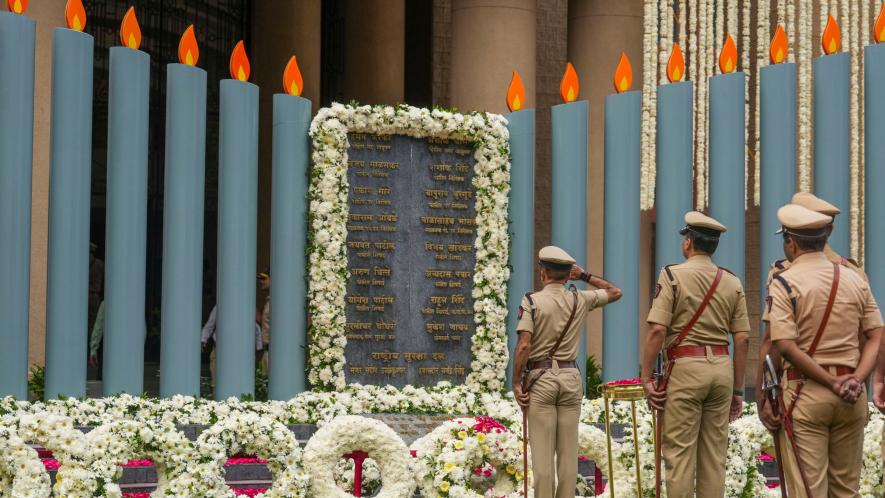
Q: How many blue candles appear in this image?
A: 14